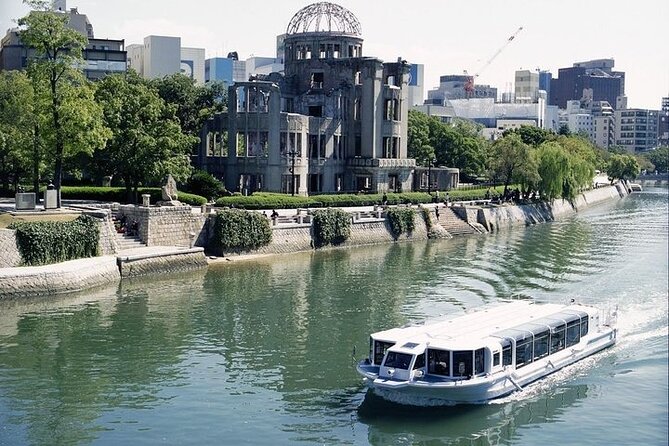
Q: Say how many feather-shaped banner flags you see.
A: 0